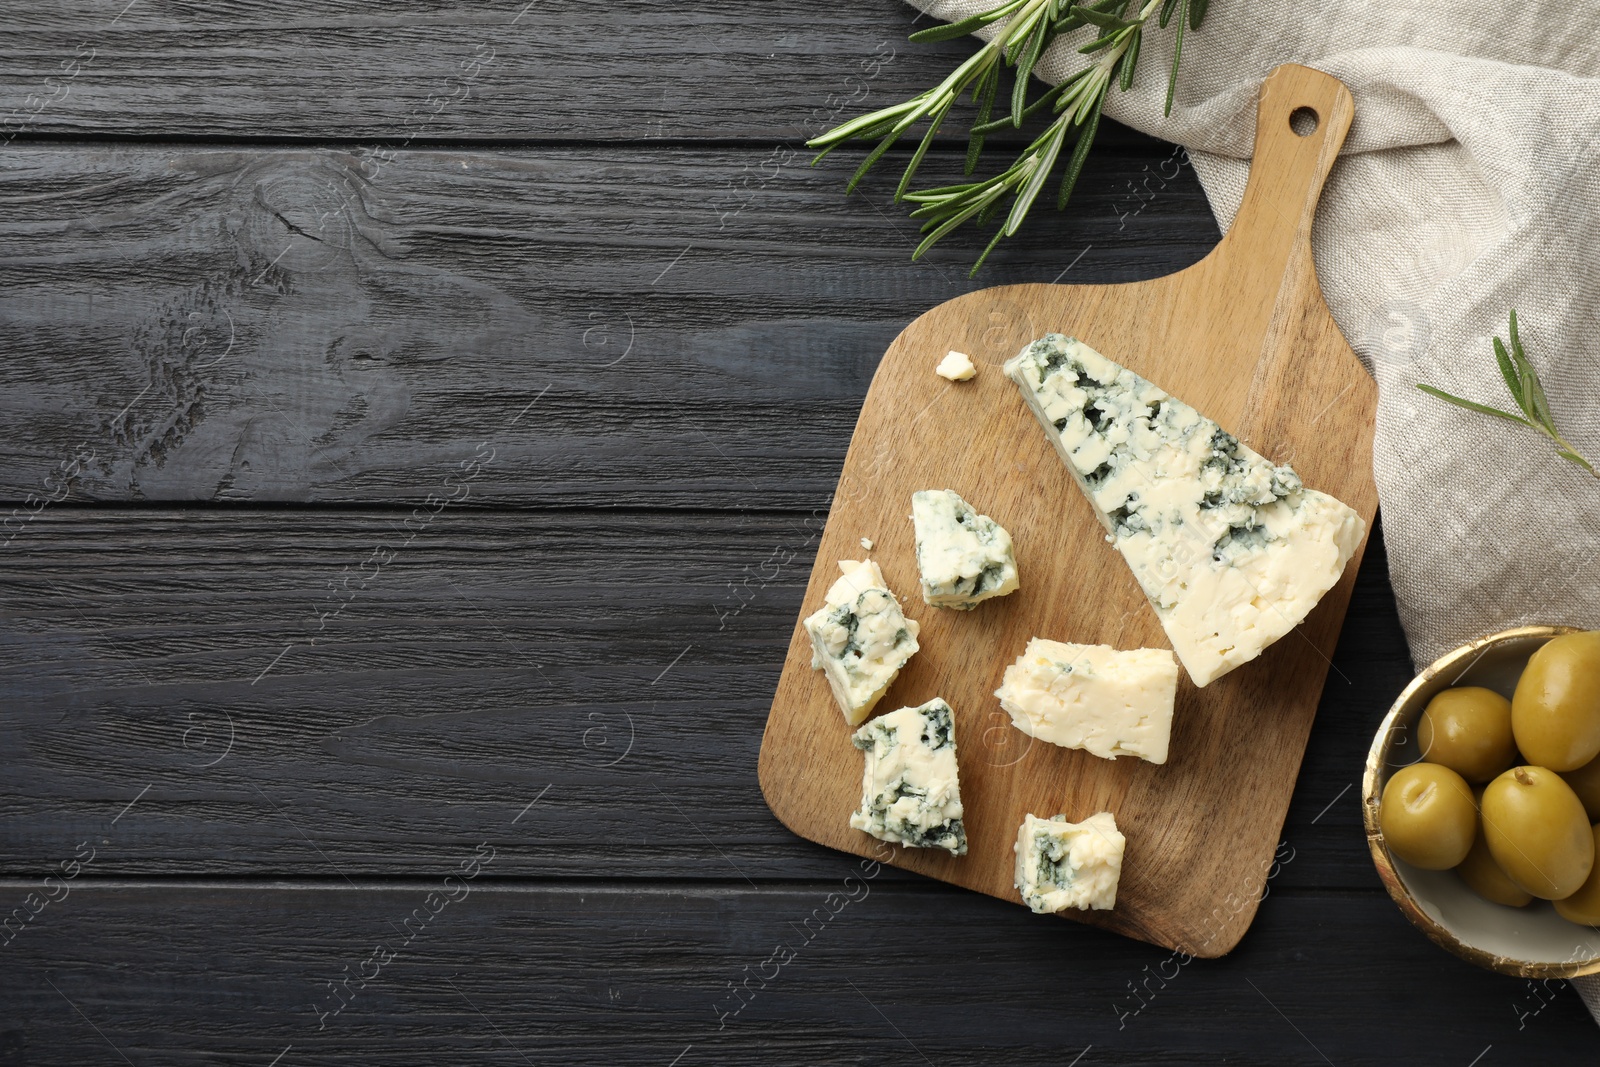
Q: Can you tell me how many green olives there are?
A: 7